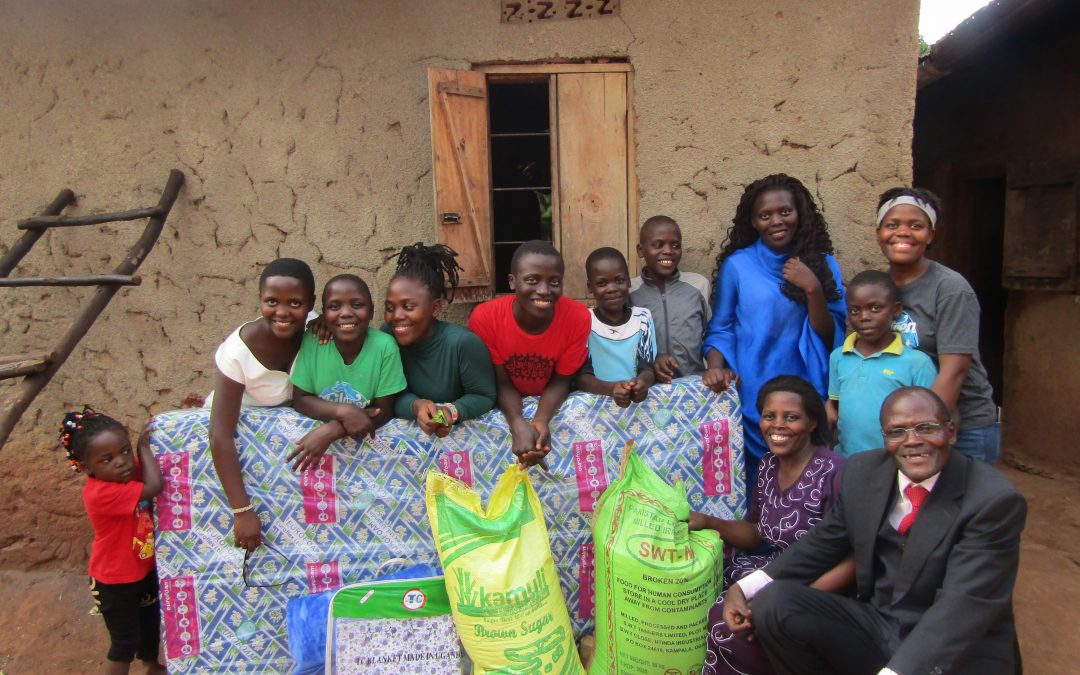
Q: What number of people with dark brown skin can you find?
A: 12